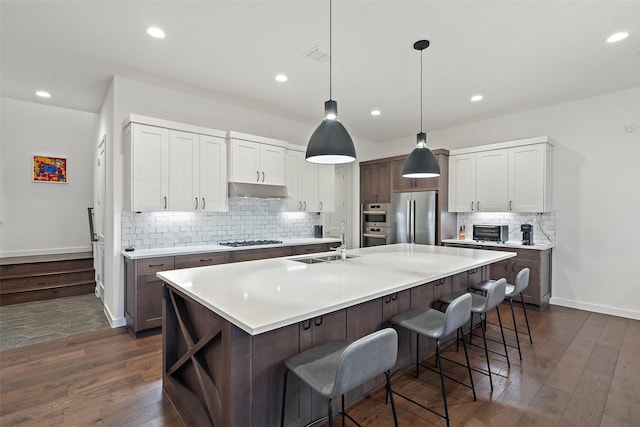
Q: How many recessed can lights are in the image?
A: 6